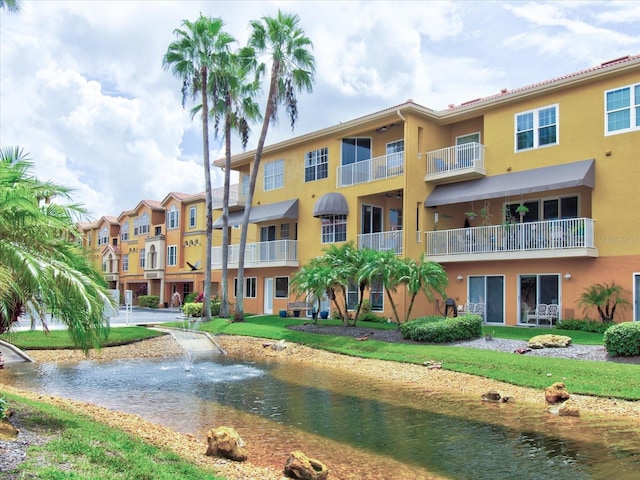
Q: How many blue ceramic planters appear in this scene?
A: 2